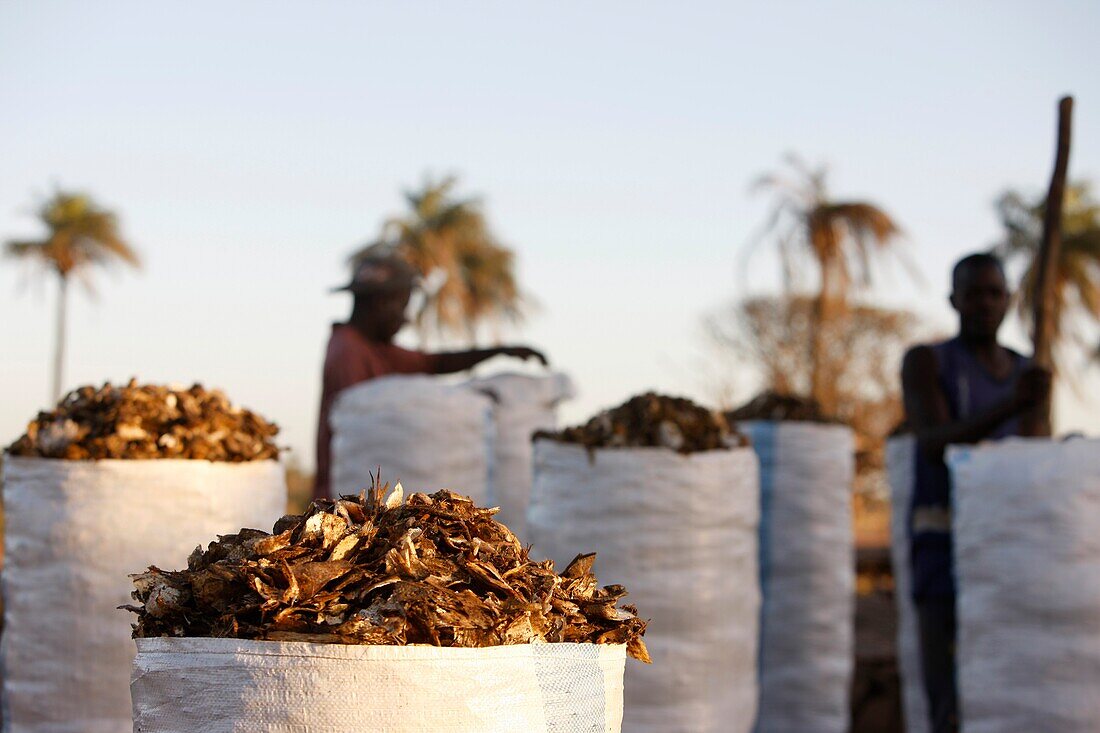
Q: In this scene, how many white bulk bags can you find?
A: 8